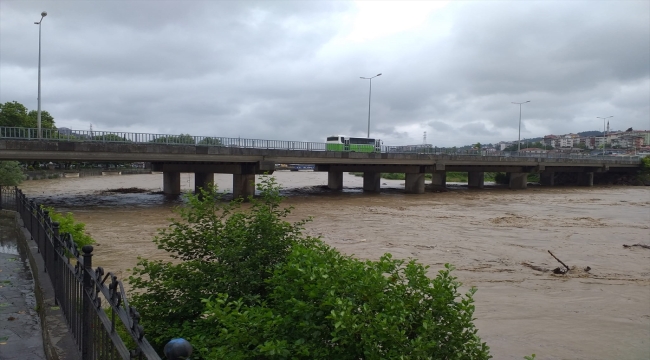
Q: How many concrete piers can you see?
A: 11